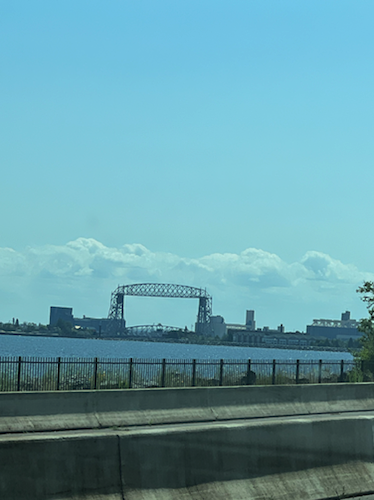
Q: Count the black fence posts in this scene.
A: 12